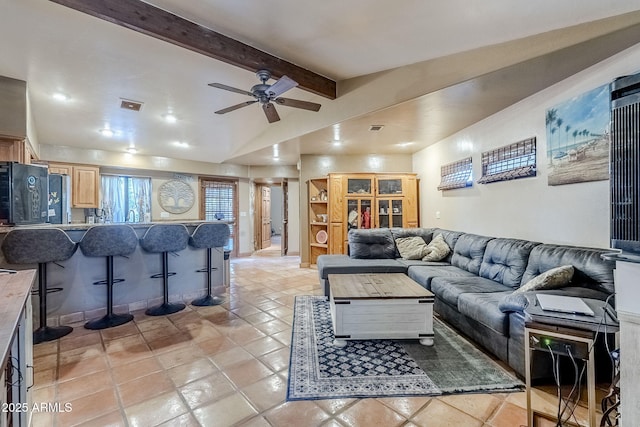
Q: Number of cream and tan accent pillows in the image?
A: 3